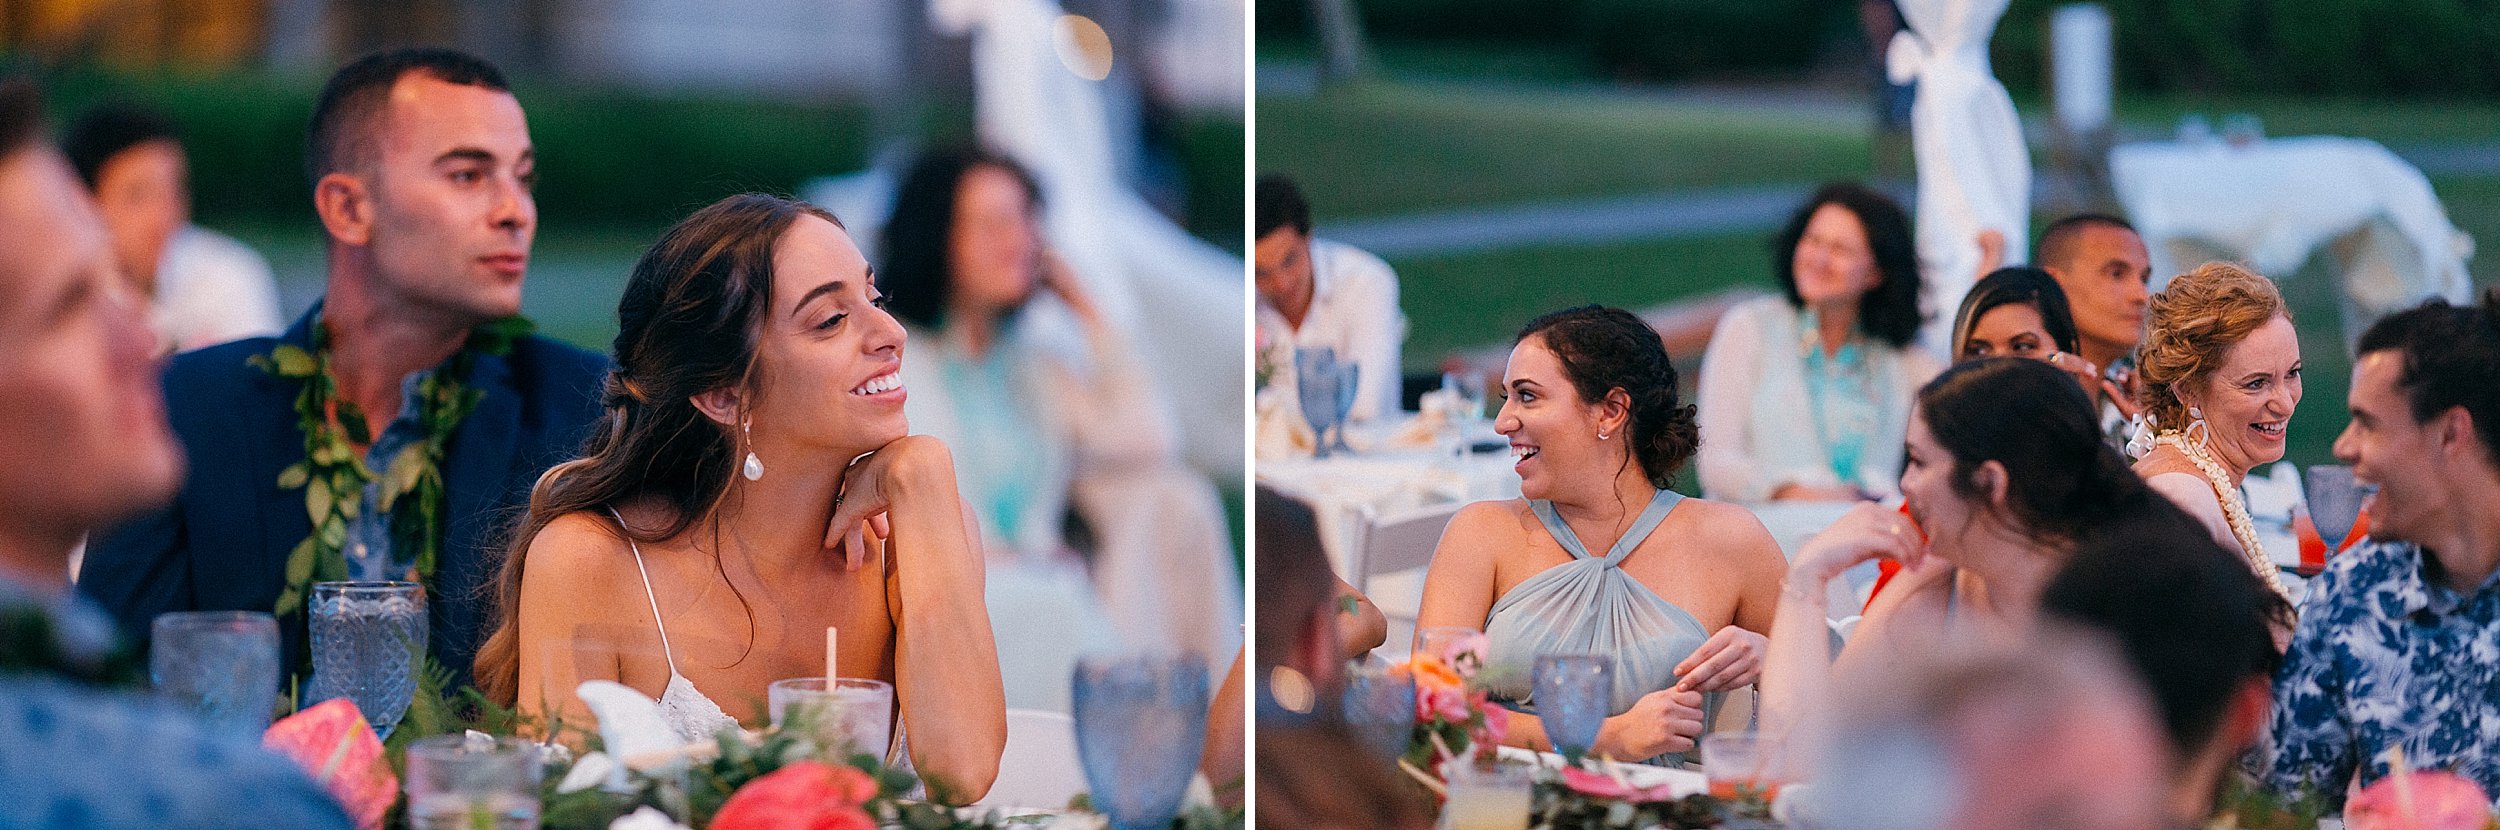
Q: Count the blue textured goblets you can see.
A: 8